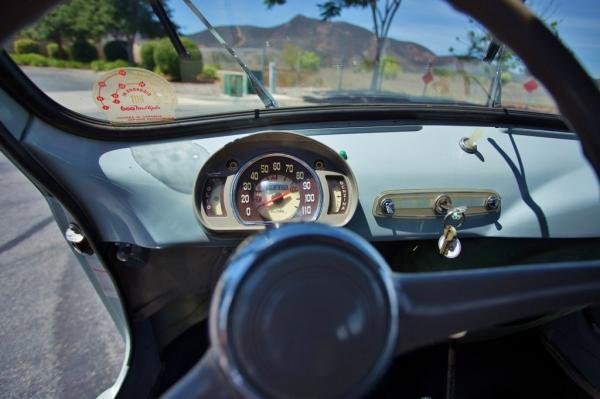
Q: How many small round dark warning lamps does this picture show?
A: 2